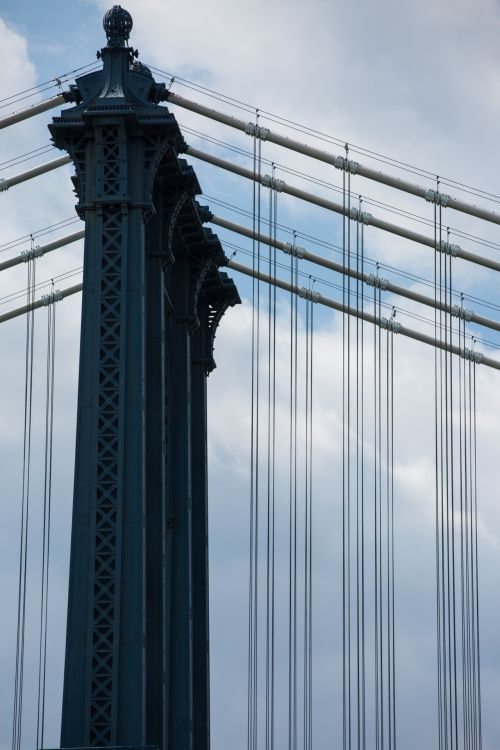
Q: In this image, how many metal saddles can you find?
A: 15